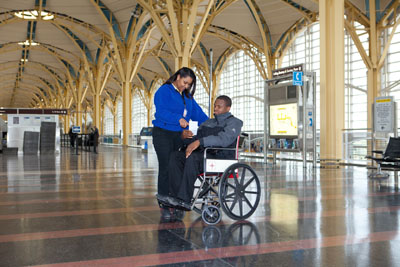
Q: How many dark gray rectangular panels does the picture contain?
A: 2